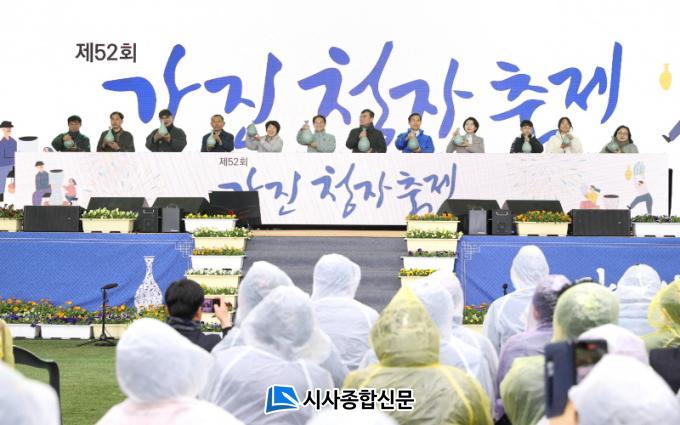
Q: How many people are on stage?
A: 12